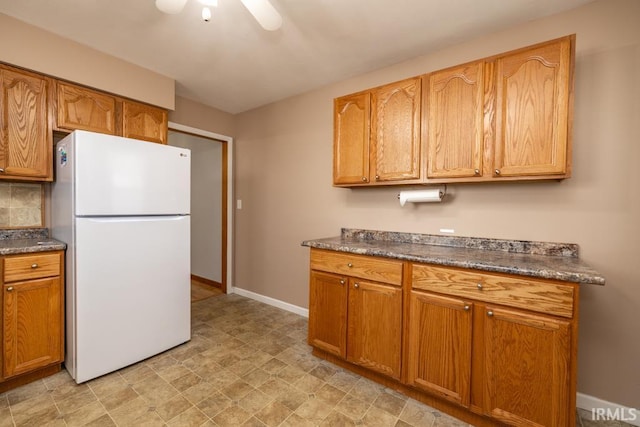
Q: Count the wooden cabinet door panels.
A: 12